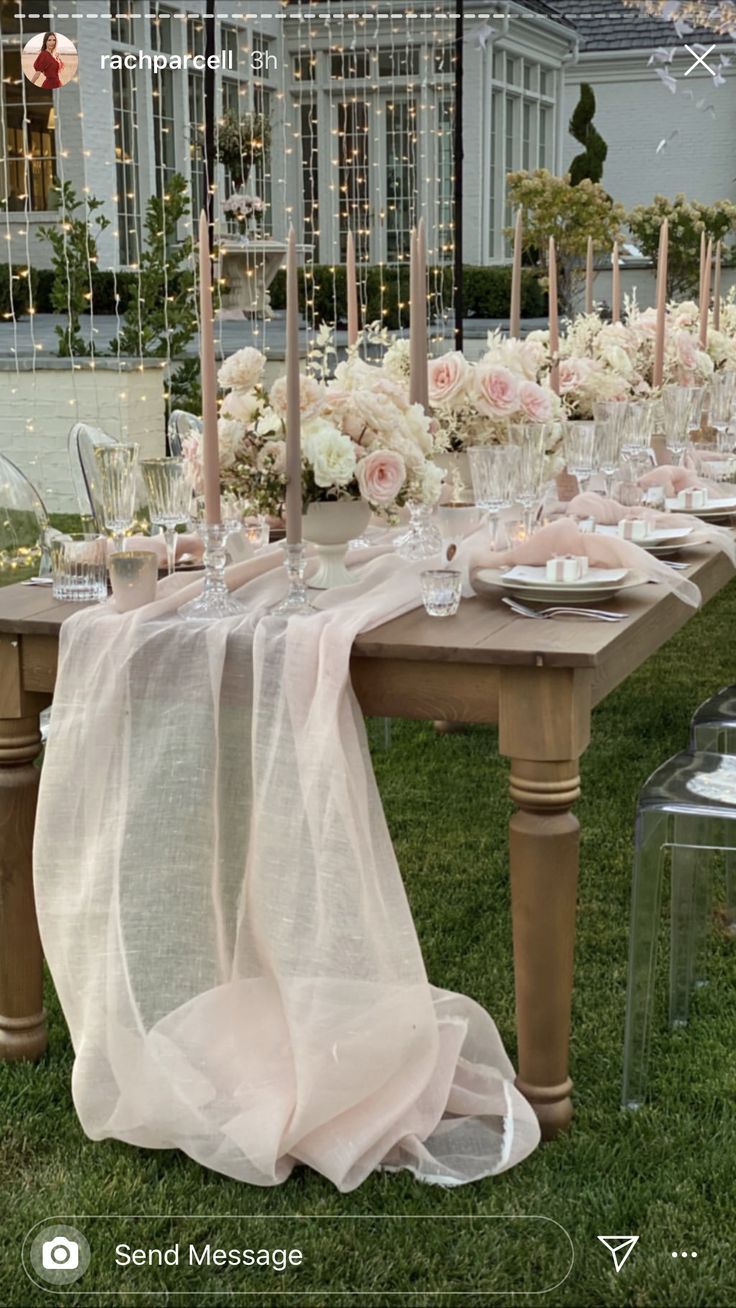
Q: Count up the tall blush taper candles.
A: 13